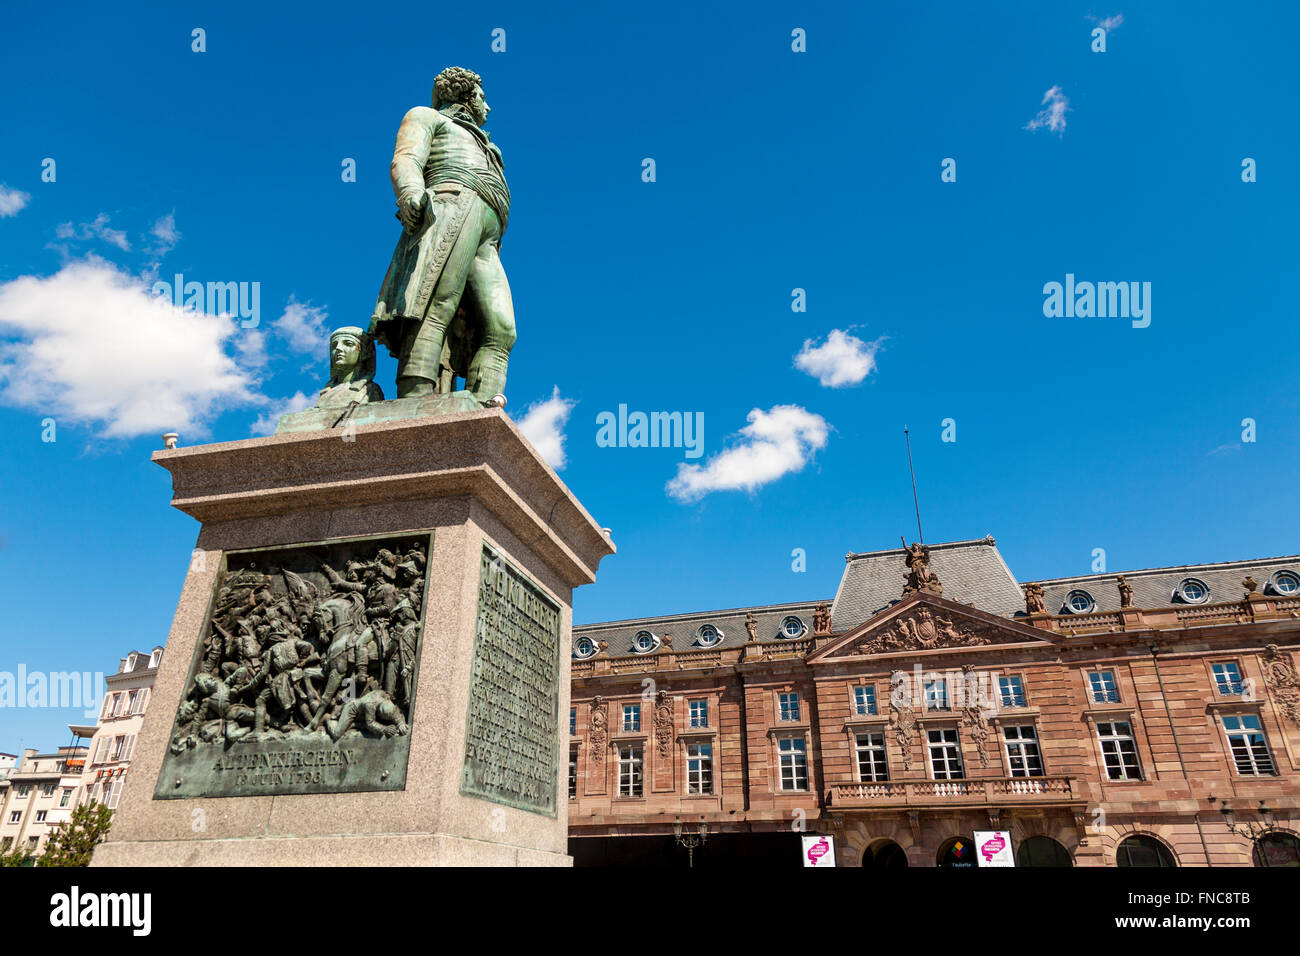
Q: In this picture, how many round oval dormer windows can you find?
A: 7